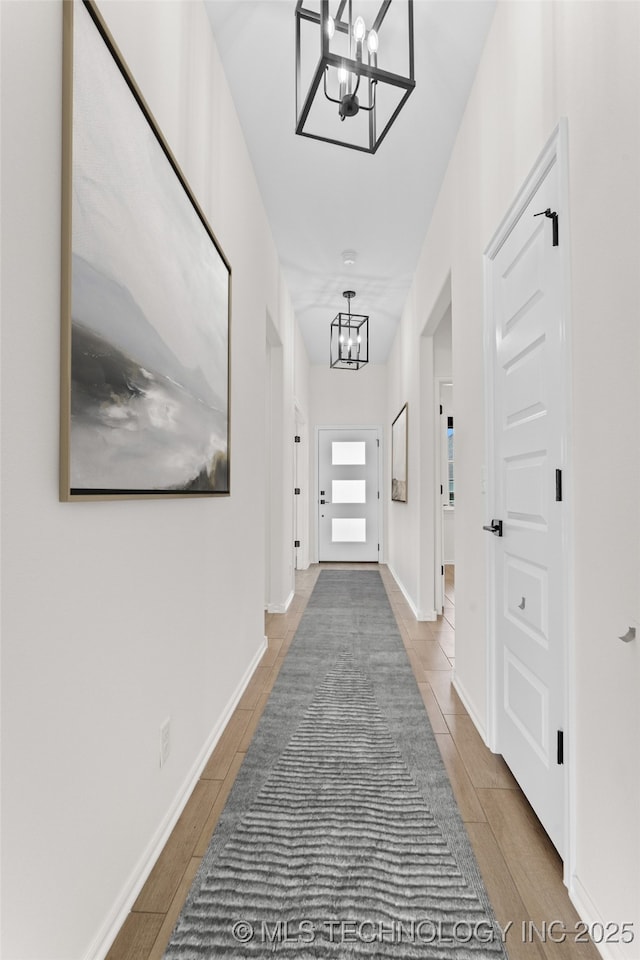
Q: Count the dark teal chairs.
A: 0